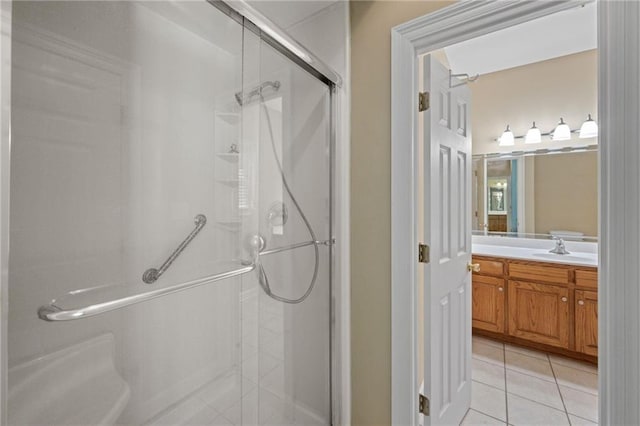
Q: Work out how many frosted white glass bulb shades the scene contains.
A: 4